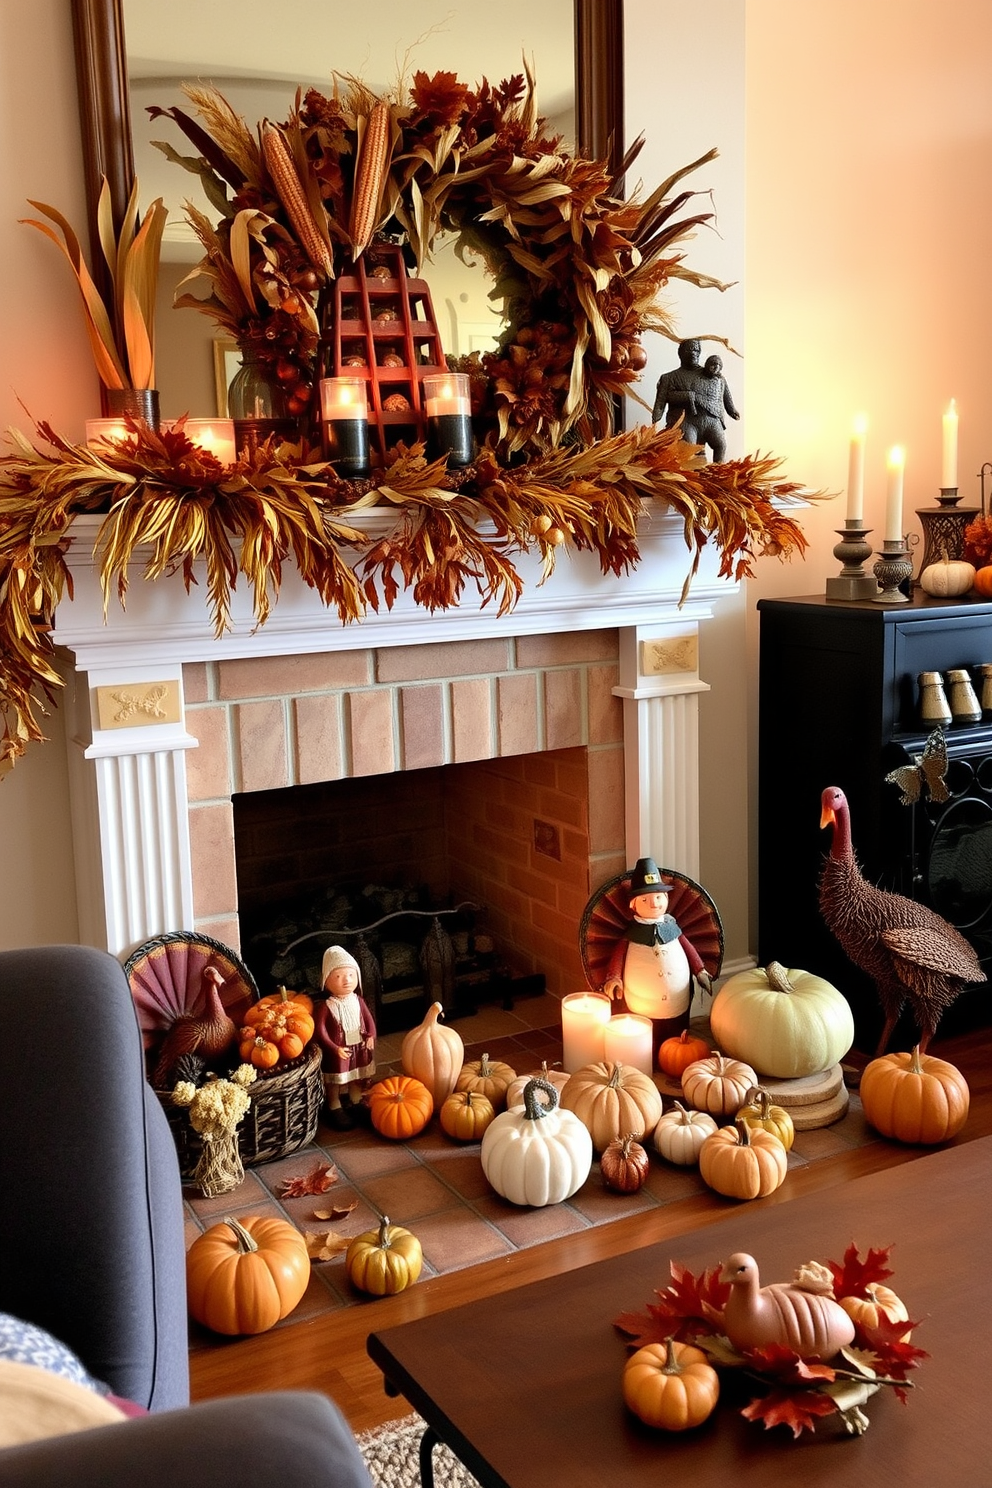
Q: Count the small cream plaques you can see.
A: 2